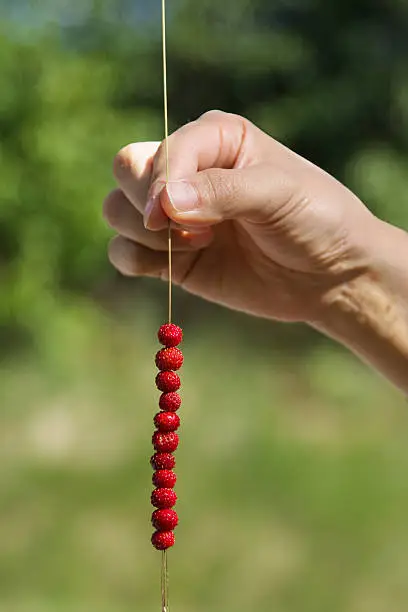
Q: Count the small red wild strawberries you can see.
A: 11